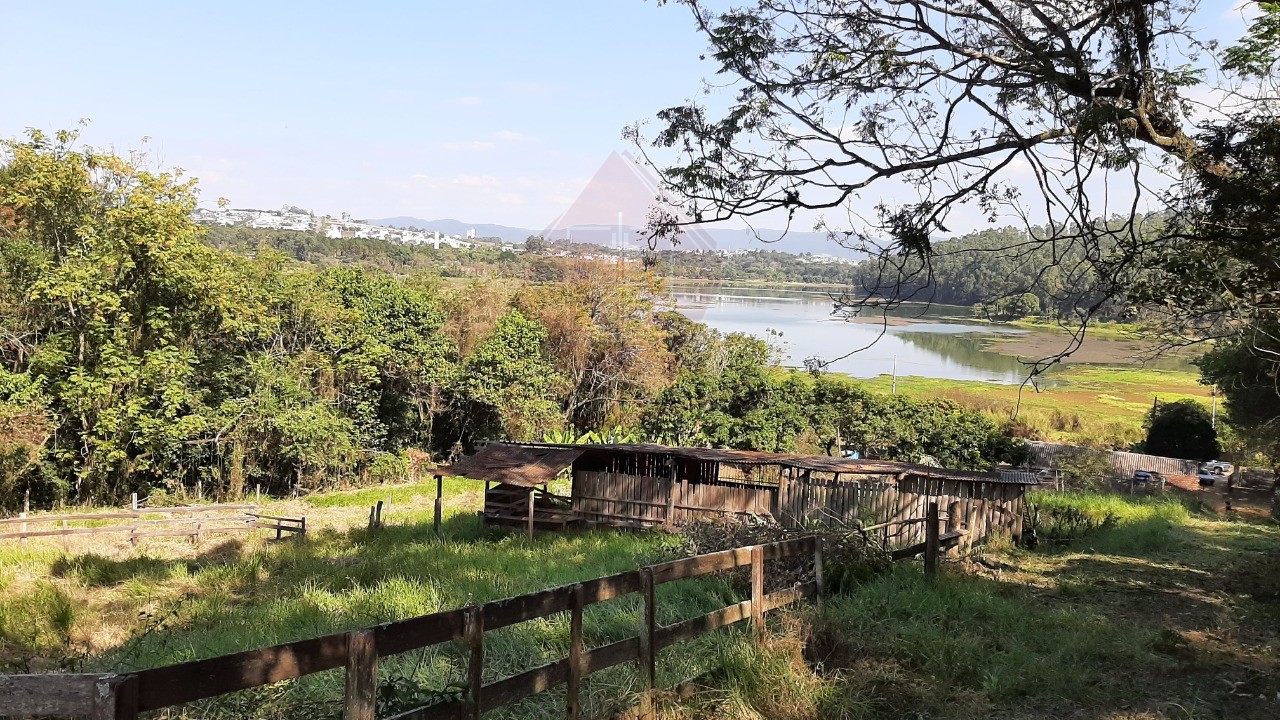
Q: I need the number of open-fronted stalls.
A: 1